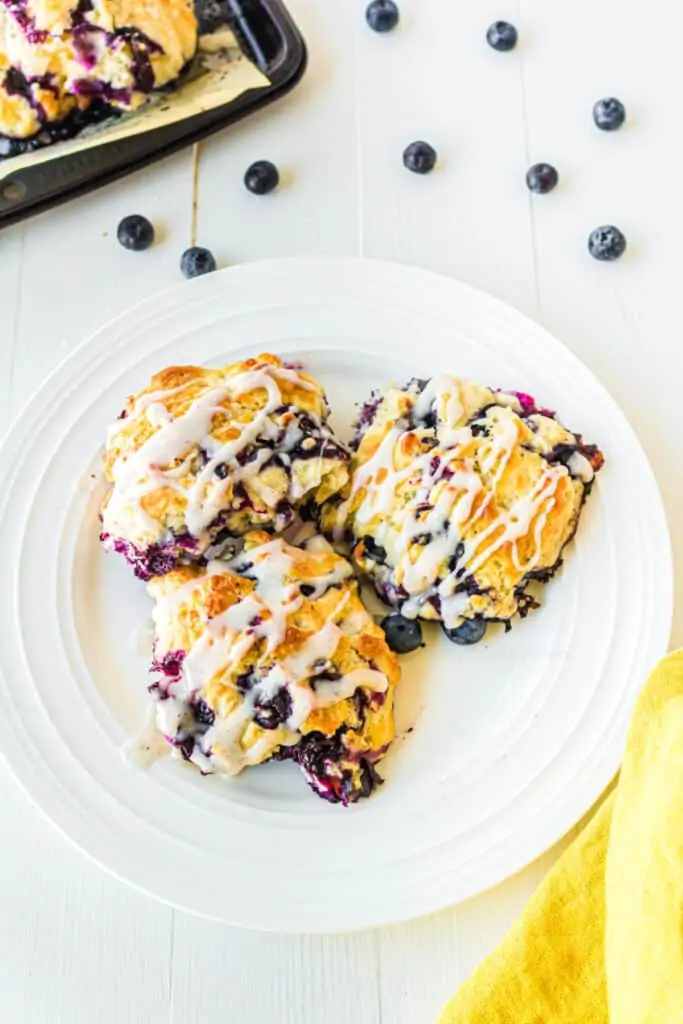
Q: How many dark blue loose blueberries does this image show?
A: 11